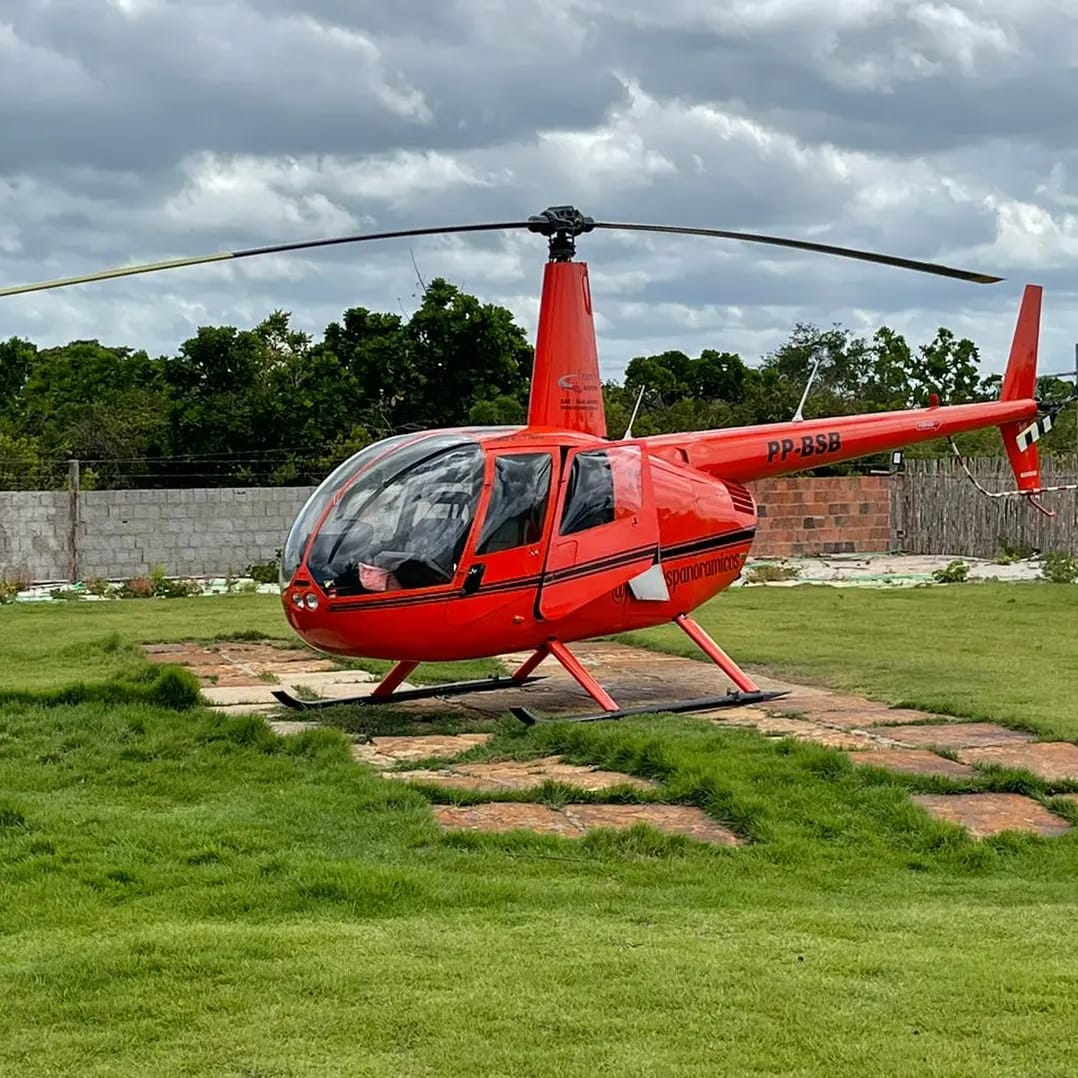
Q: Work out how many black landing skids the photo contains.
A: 2